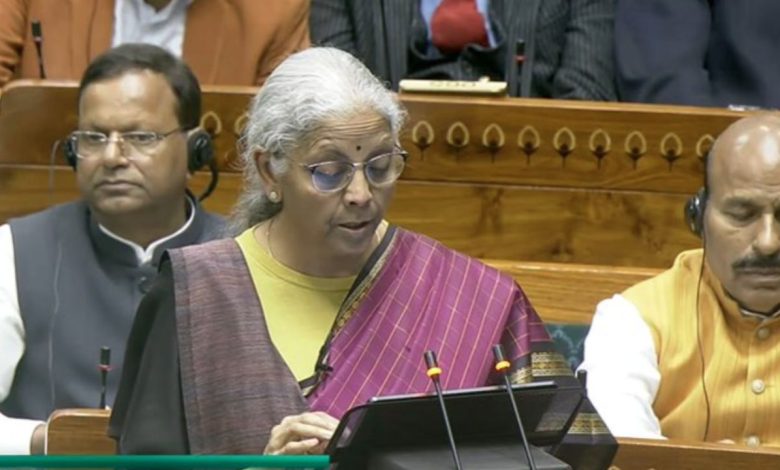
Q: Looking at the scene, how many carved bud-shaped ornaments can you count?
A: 11